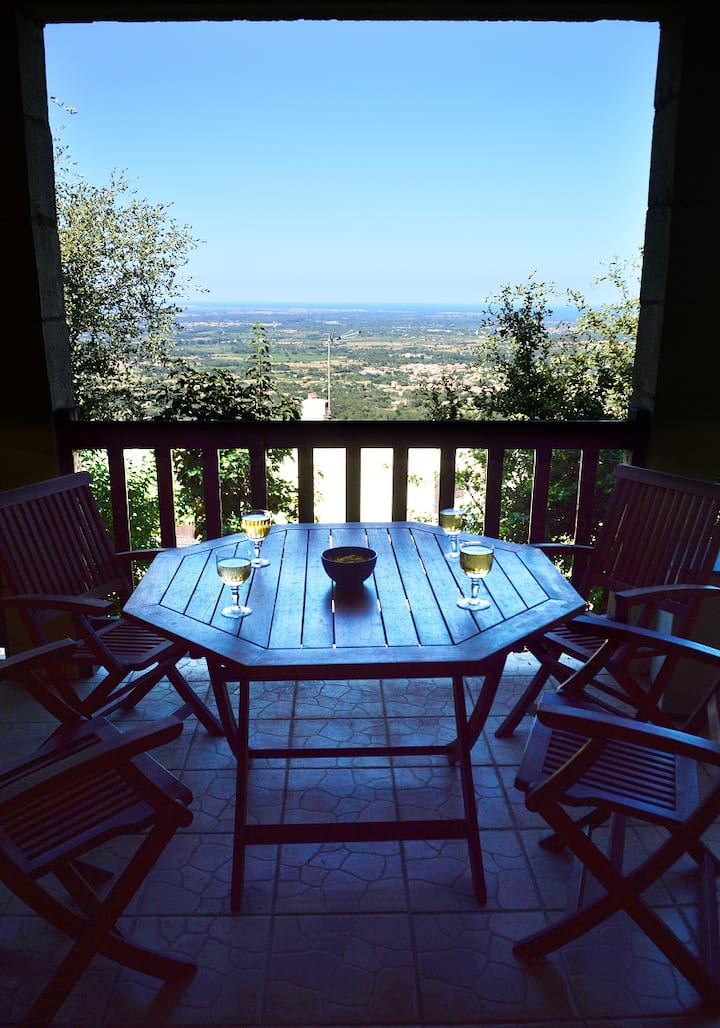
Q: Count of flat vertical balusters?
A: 11